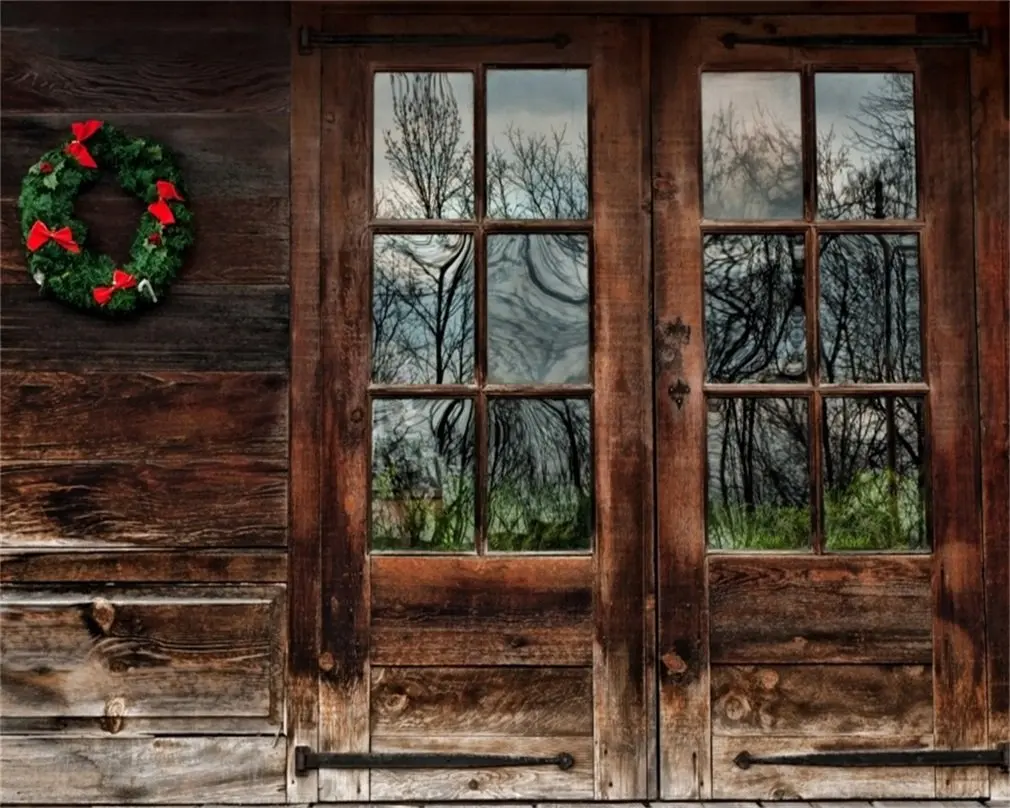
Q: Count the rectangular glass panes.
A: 12